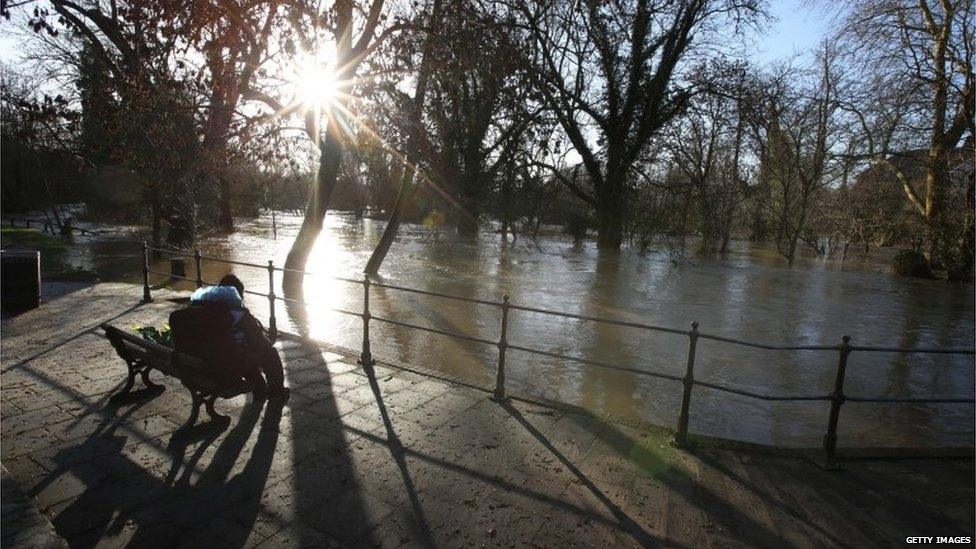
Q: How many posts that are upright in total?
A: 7